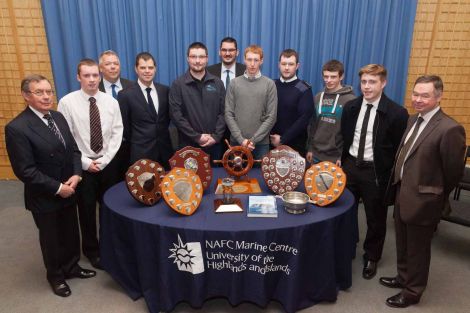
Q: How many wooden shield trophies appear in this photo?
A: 5